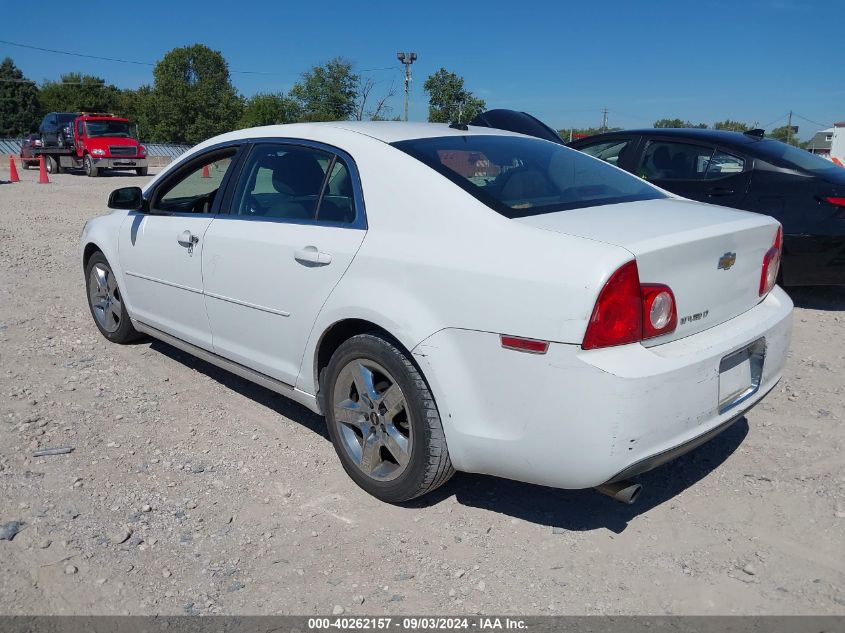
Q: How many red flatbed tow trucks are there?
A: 1